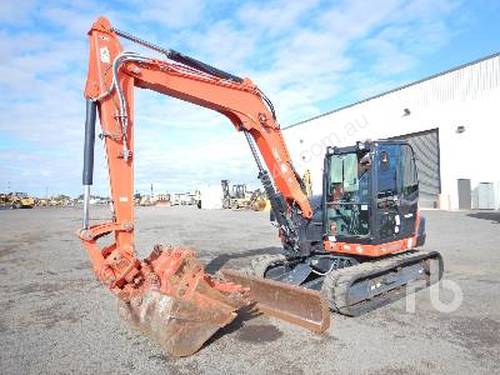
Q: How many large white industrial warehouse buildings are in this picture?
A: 1